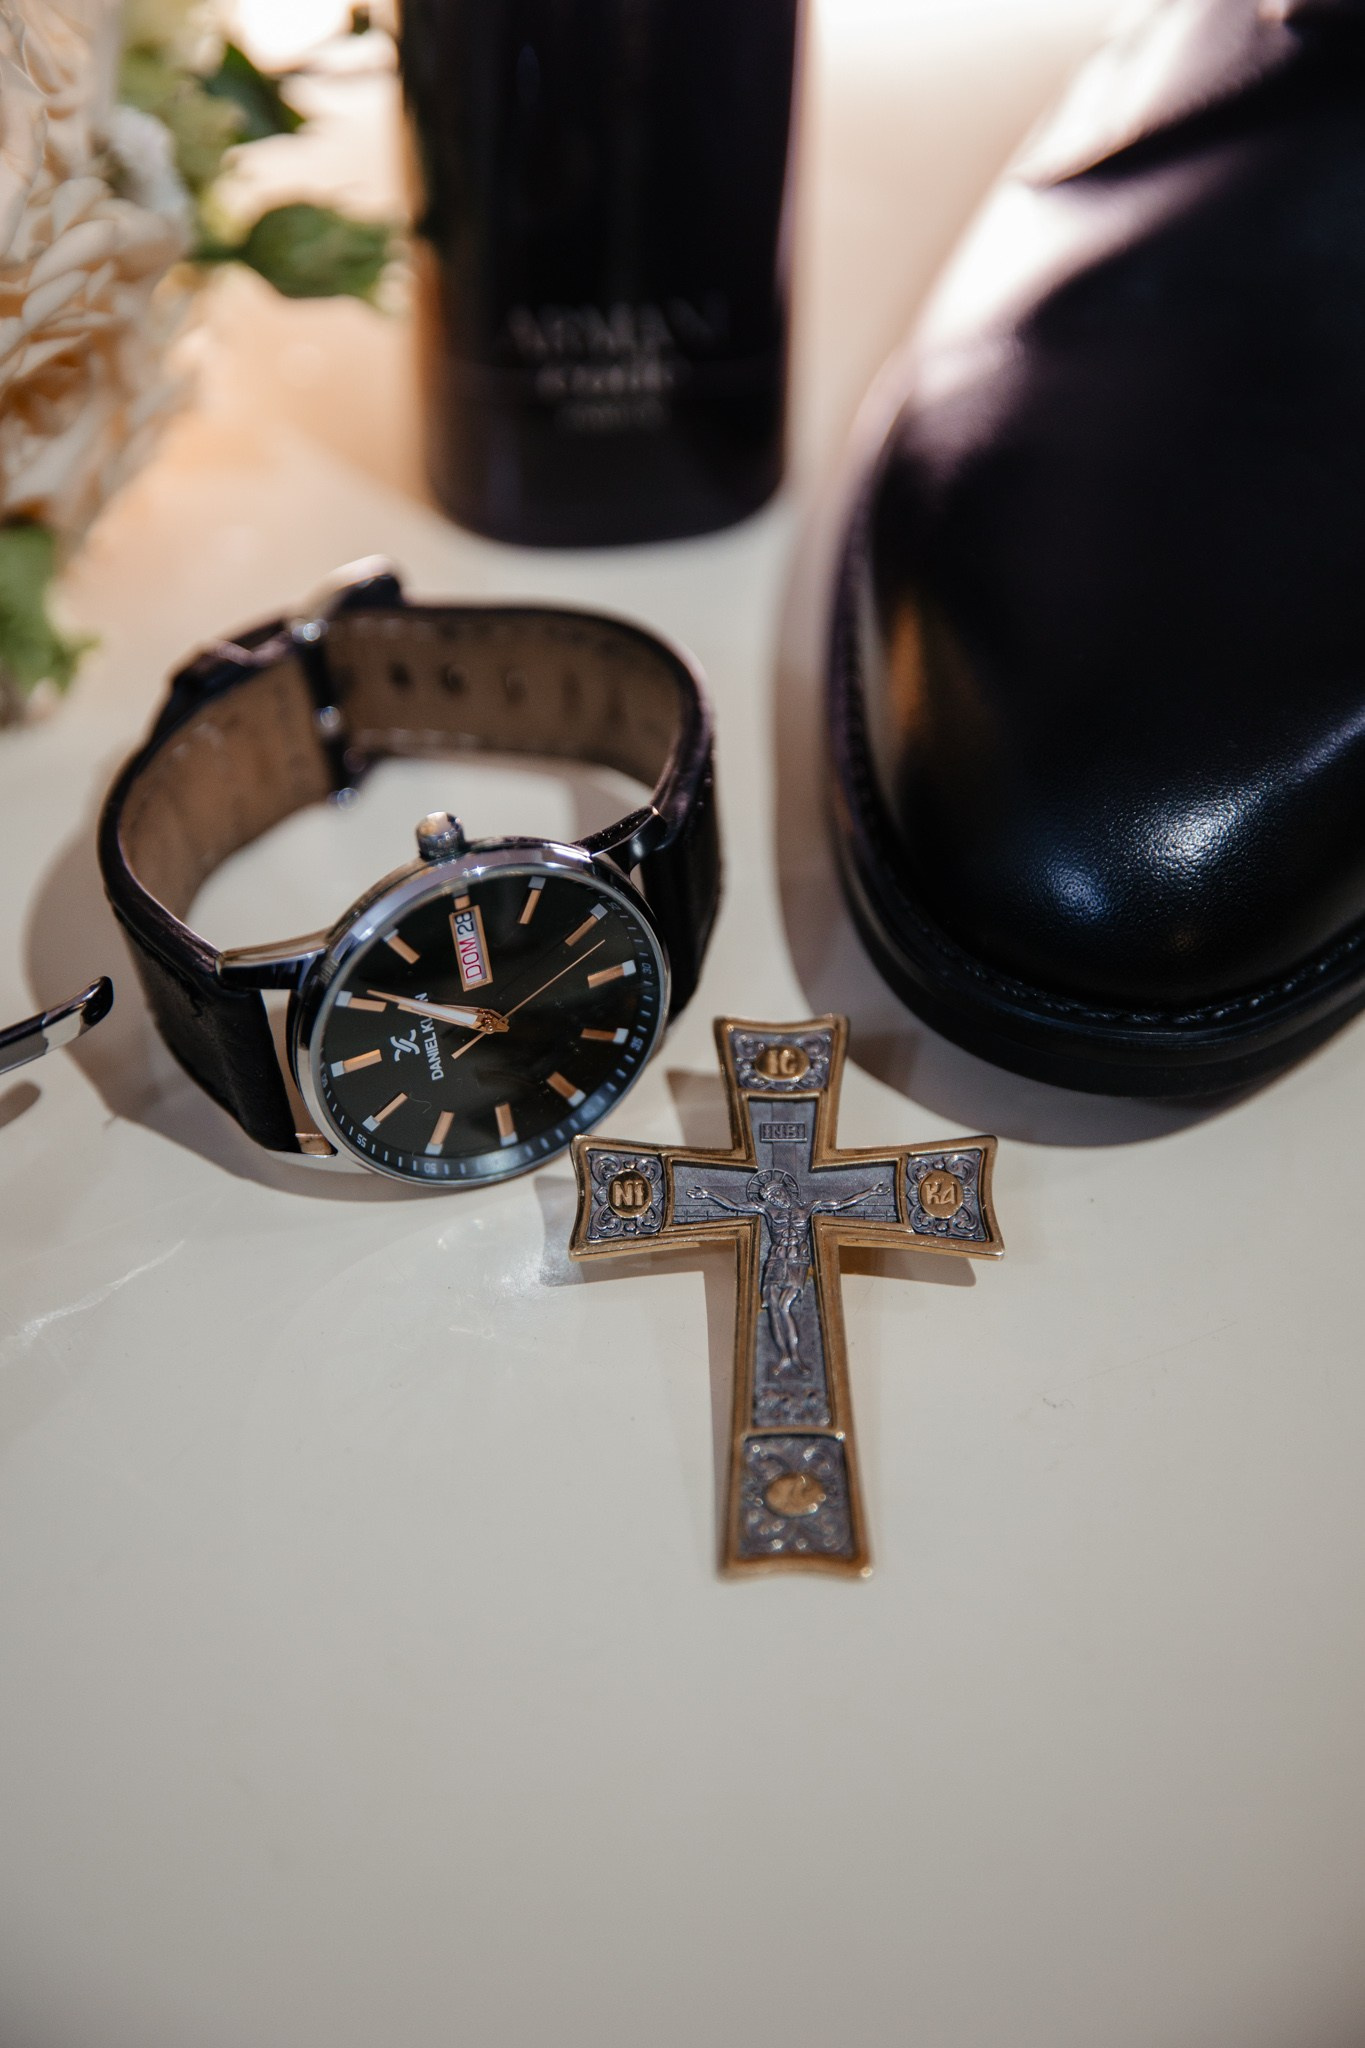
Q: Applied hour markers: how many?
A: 12